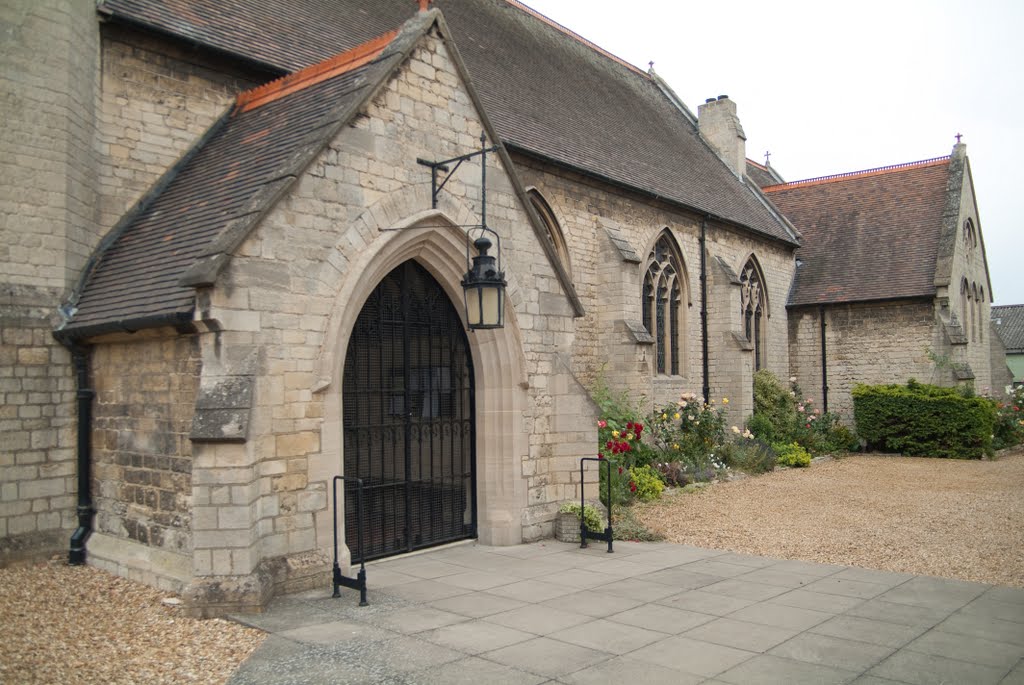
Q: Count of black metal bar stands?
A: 2